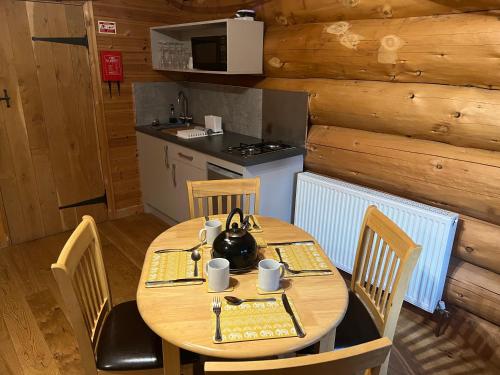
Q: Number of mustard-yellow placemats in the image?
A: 4